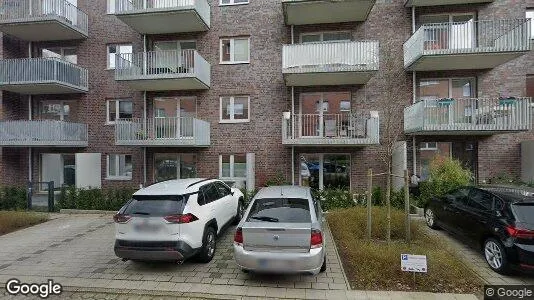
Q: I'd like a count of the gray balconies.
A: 12